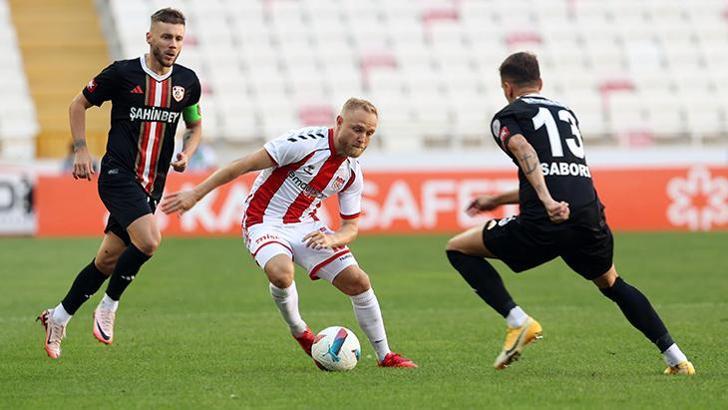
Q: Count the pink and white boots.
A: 2